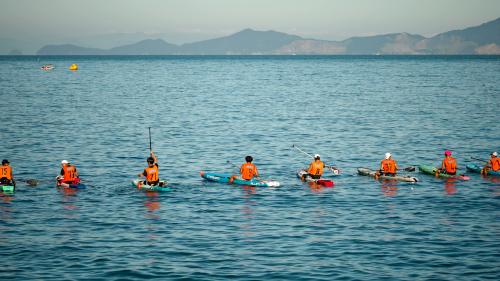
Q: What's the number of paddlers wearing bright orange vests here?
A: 8